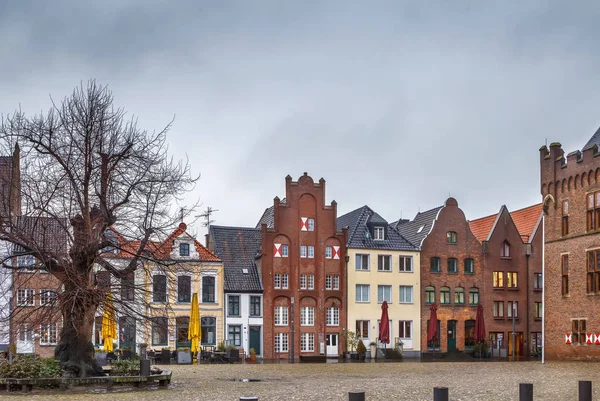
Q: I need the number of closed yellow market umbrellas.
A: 2